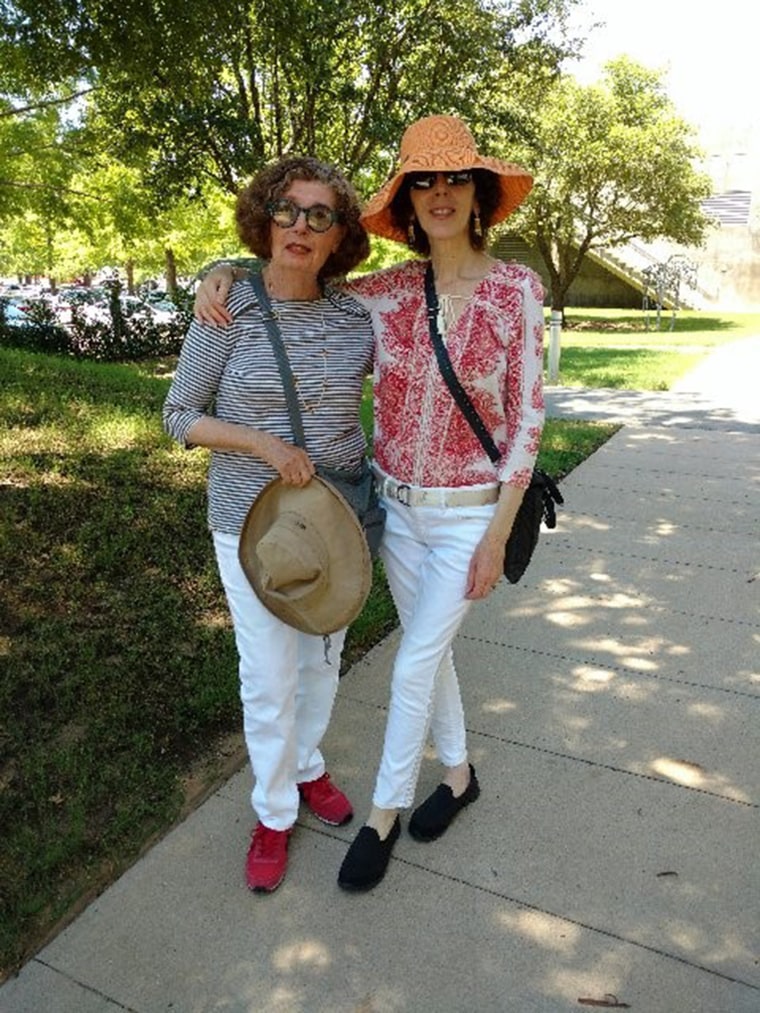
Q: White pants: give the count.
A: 2